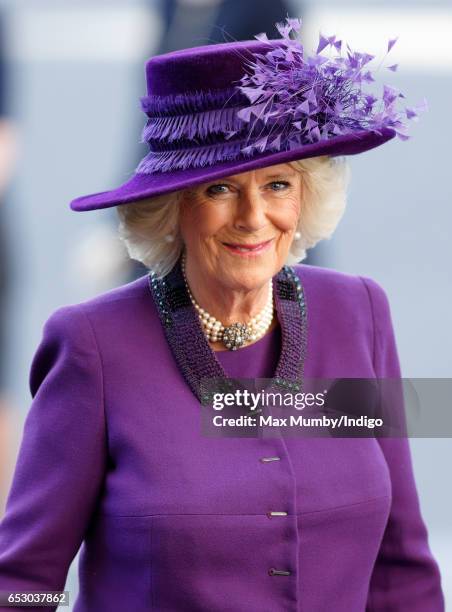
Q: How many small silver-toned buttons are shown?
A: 3